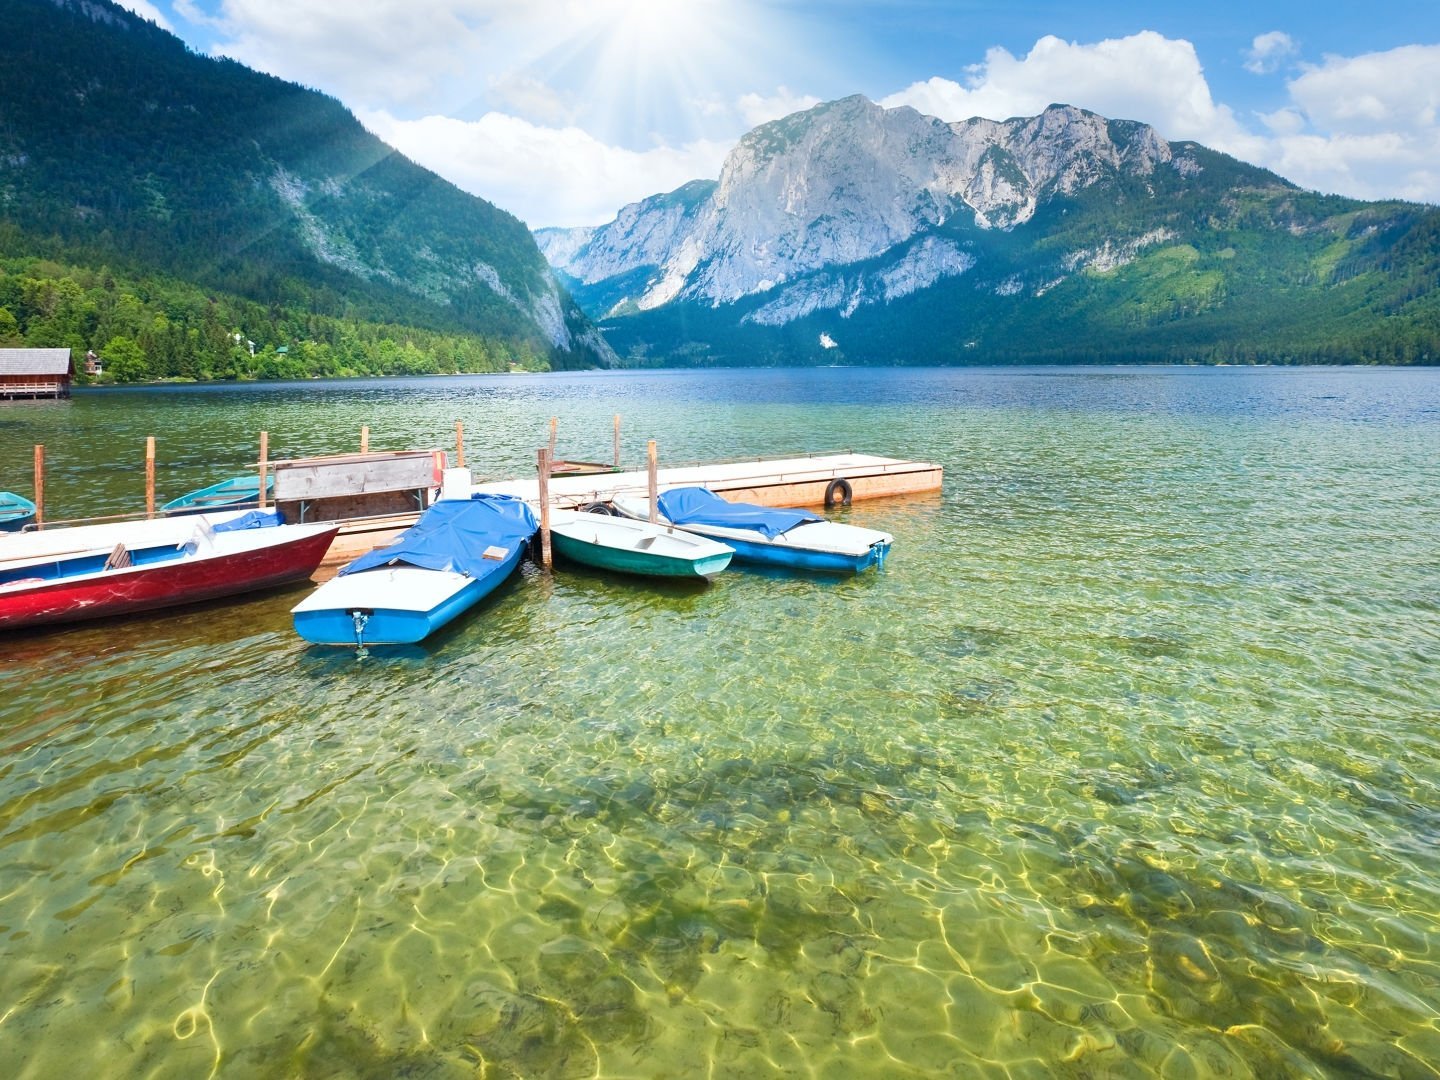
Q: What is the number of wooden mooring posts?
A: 9